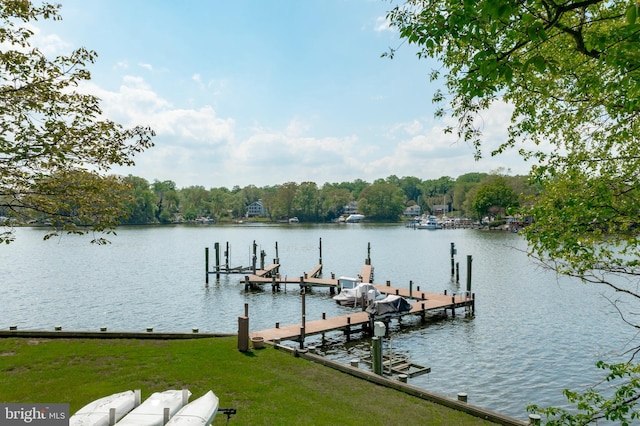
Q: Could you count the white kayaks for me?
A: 3